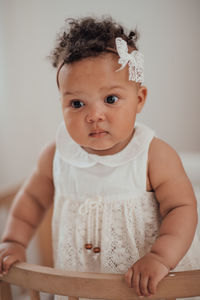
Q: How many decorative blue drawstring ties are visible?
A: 0